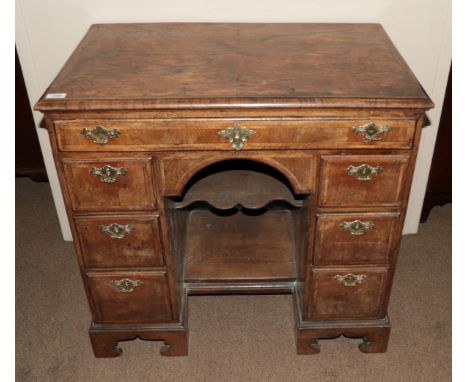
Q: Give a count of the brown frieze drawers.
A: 1